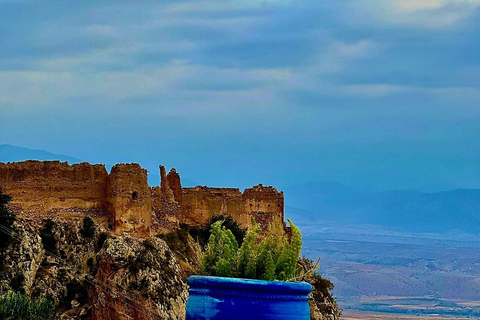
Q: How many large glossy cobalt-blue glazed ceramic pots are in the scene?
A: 1